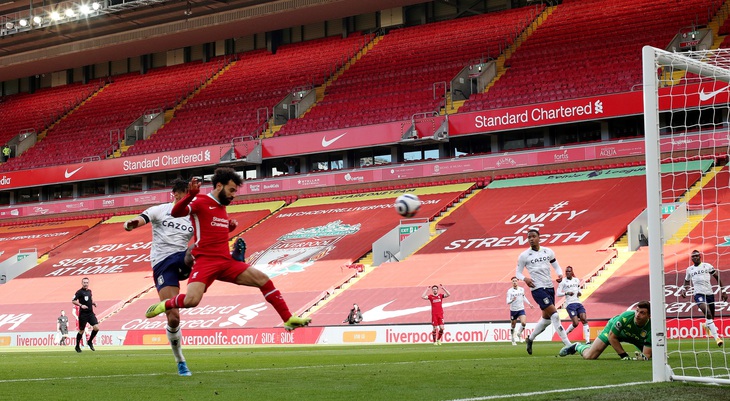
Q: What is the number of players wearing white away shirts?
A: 5